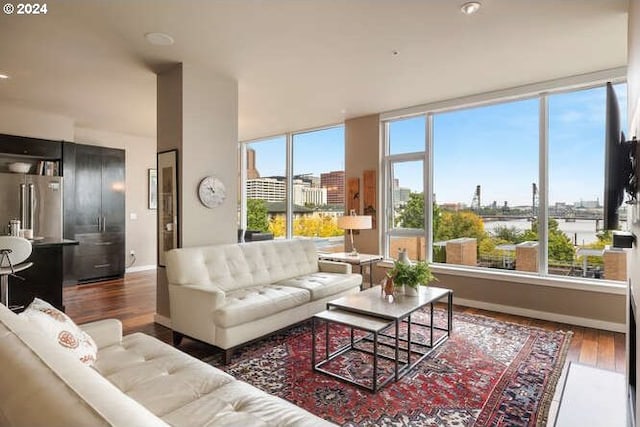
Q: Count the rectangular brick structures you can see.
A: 4